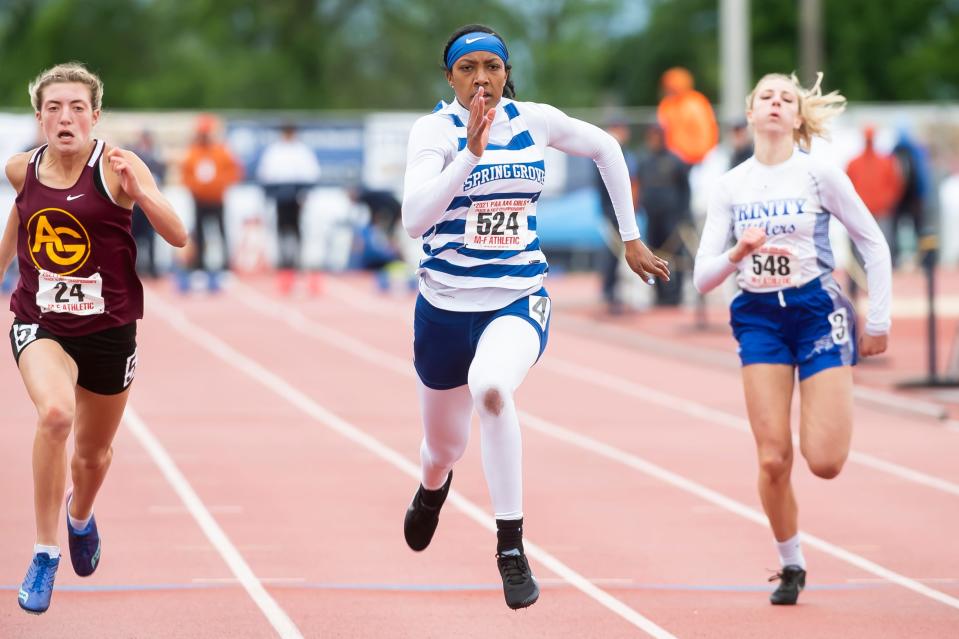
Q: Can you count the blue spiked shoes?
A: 2